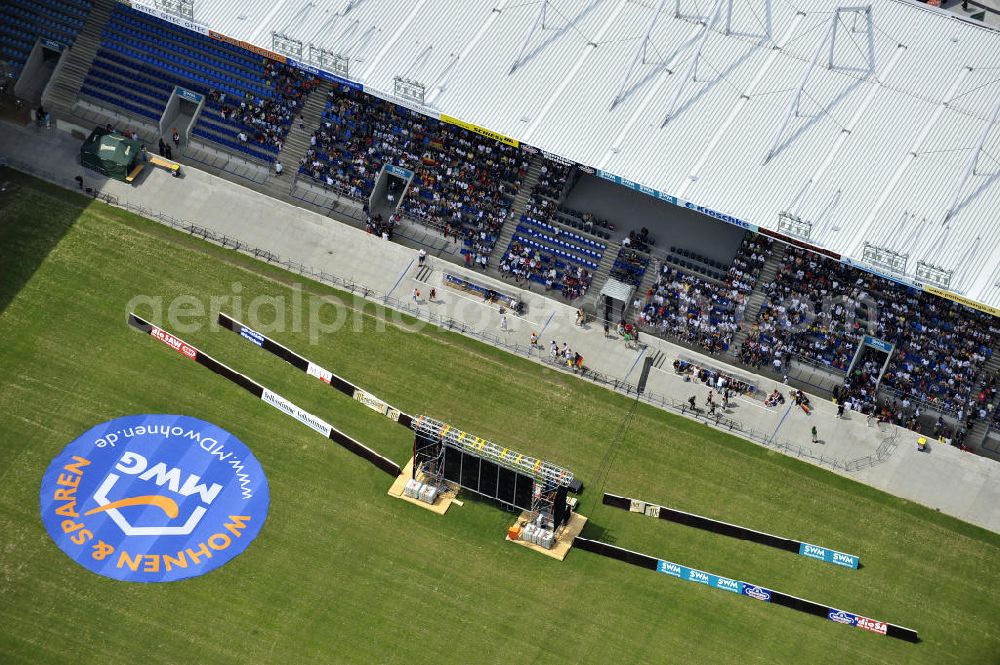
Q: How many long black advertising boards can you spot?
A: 4